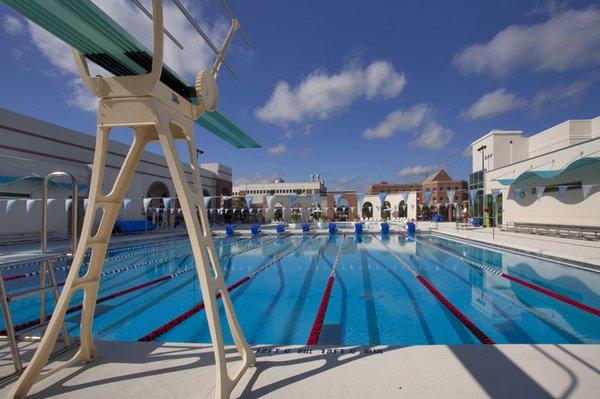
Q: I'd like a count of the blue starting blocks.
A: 8